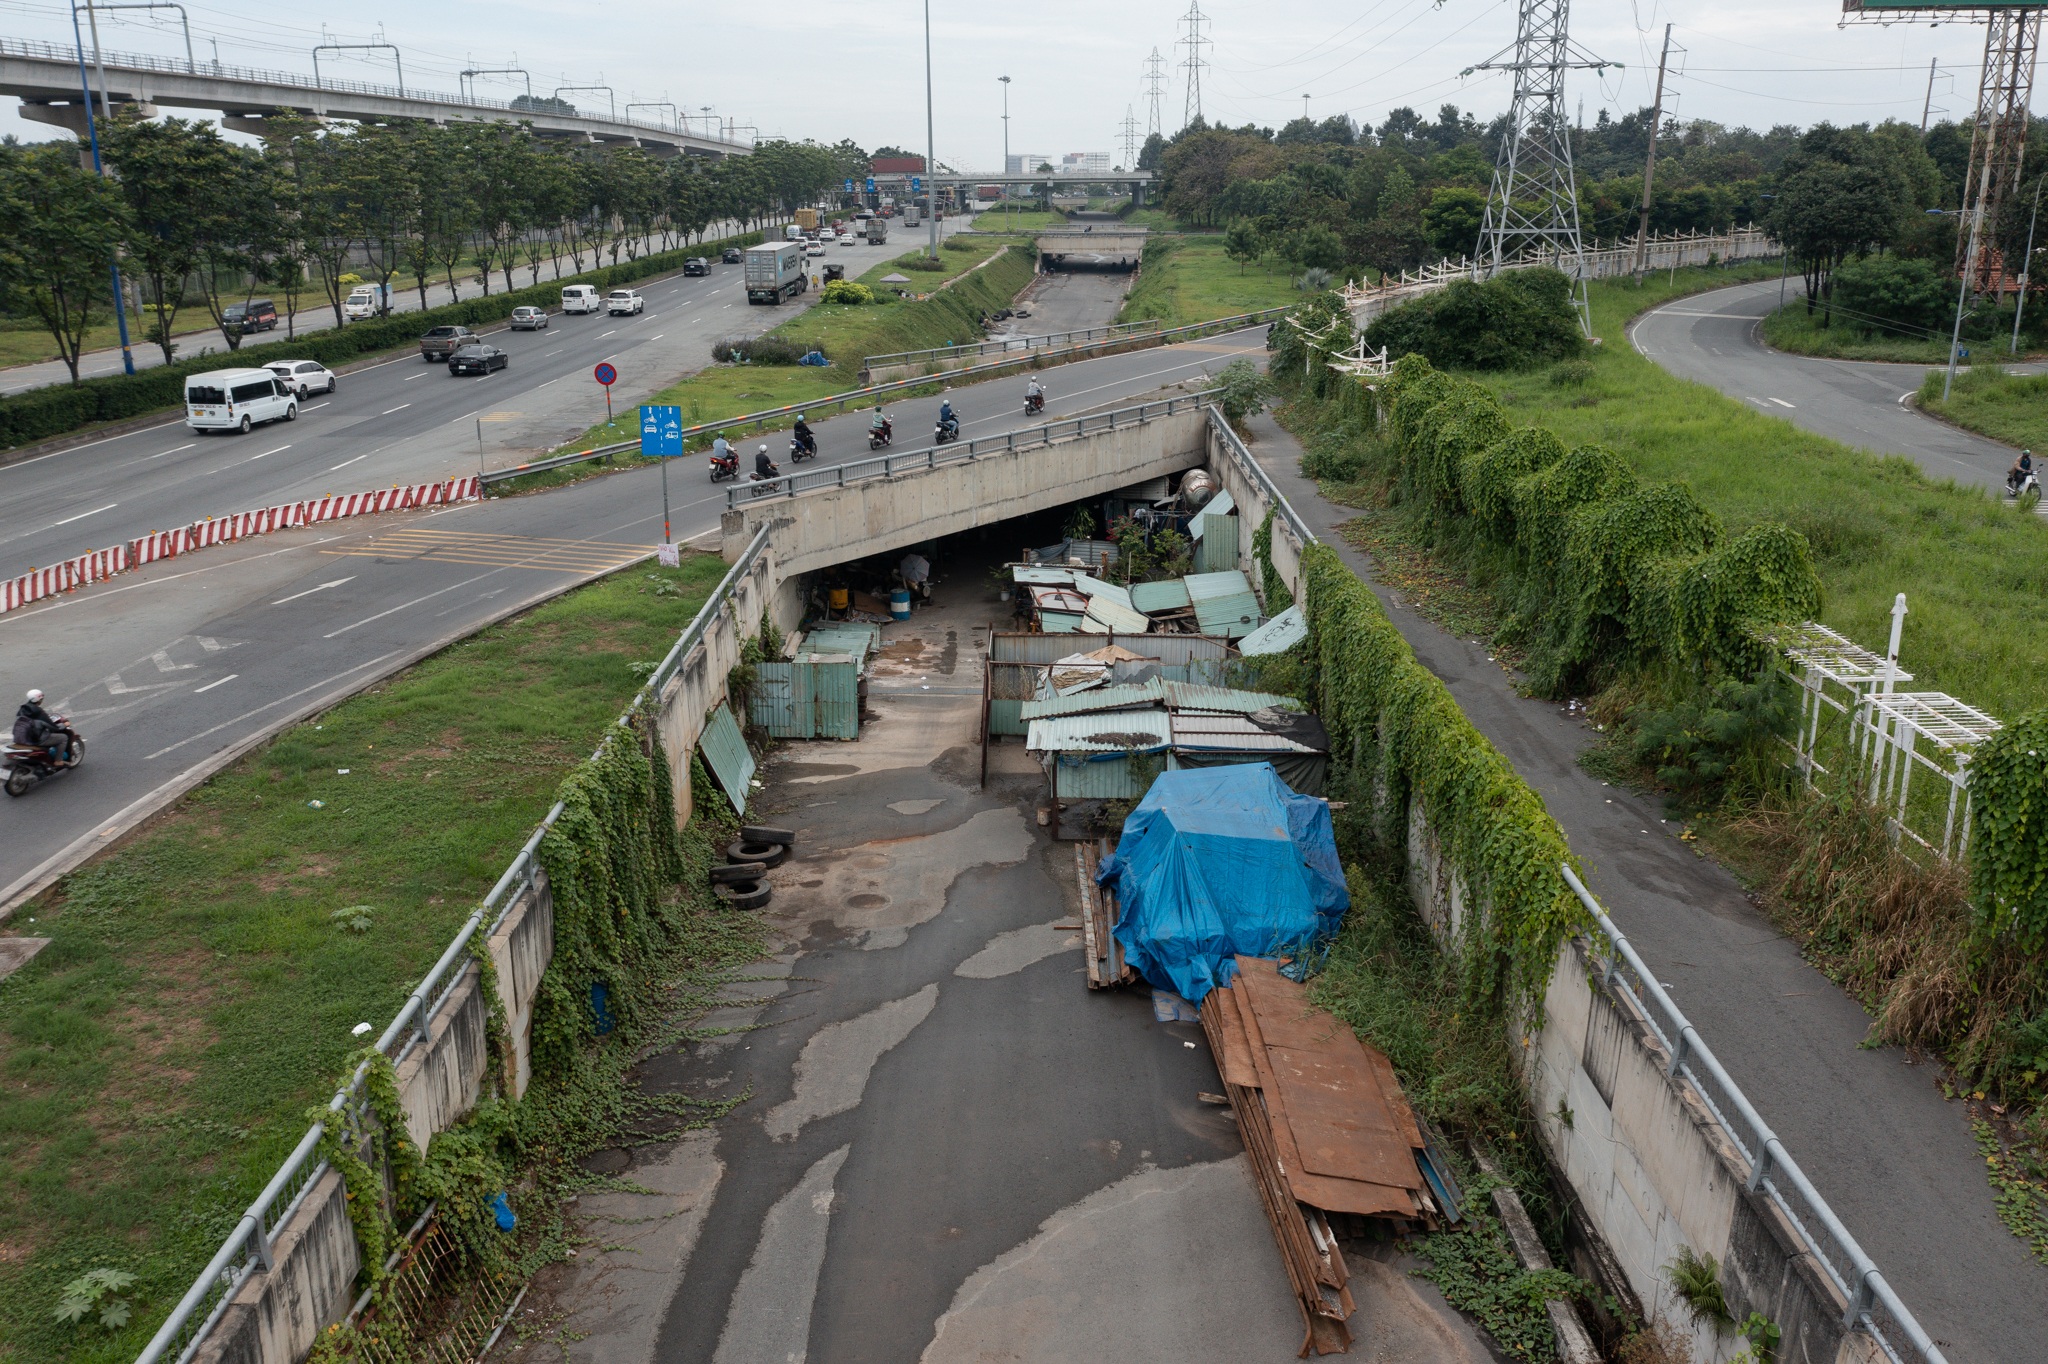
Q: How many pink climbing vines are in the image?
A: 0